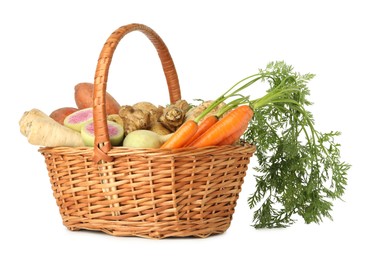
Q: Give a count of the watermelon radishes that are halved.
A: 2